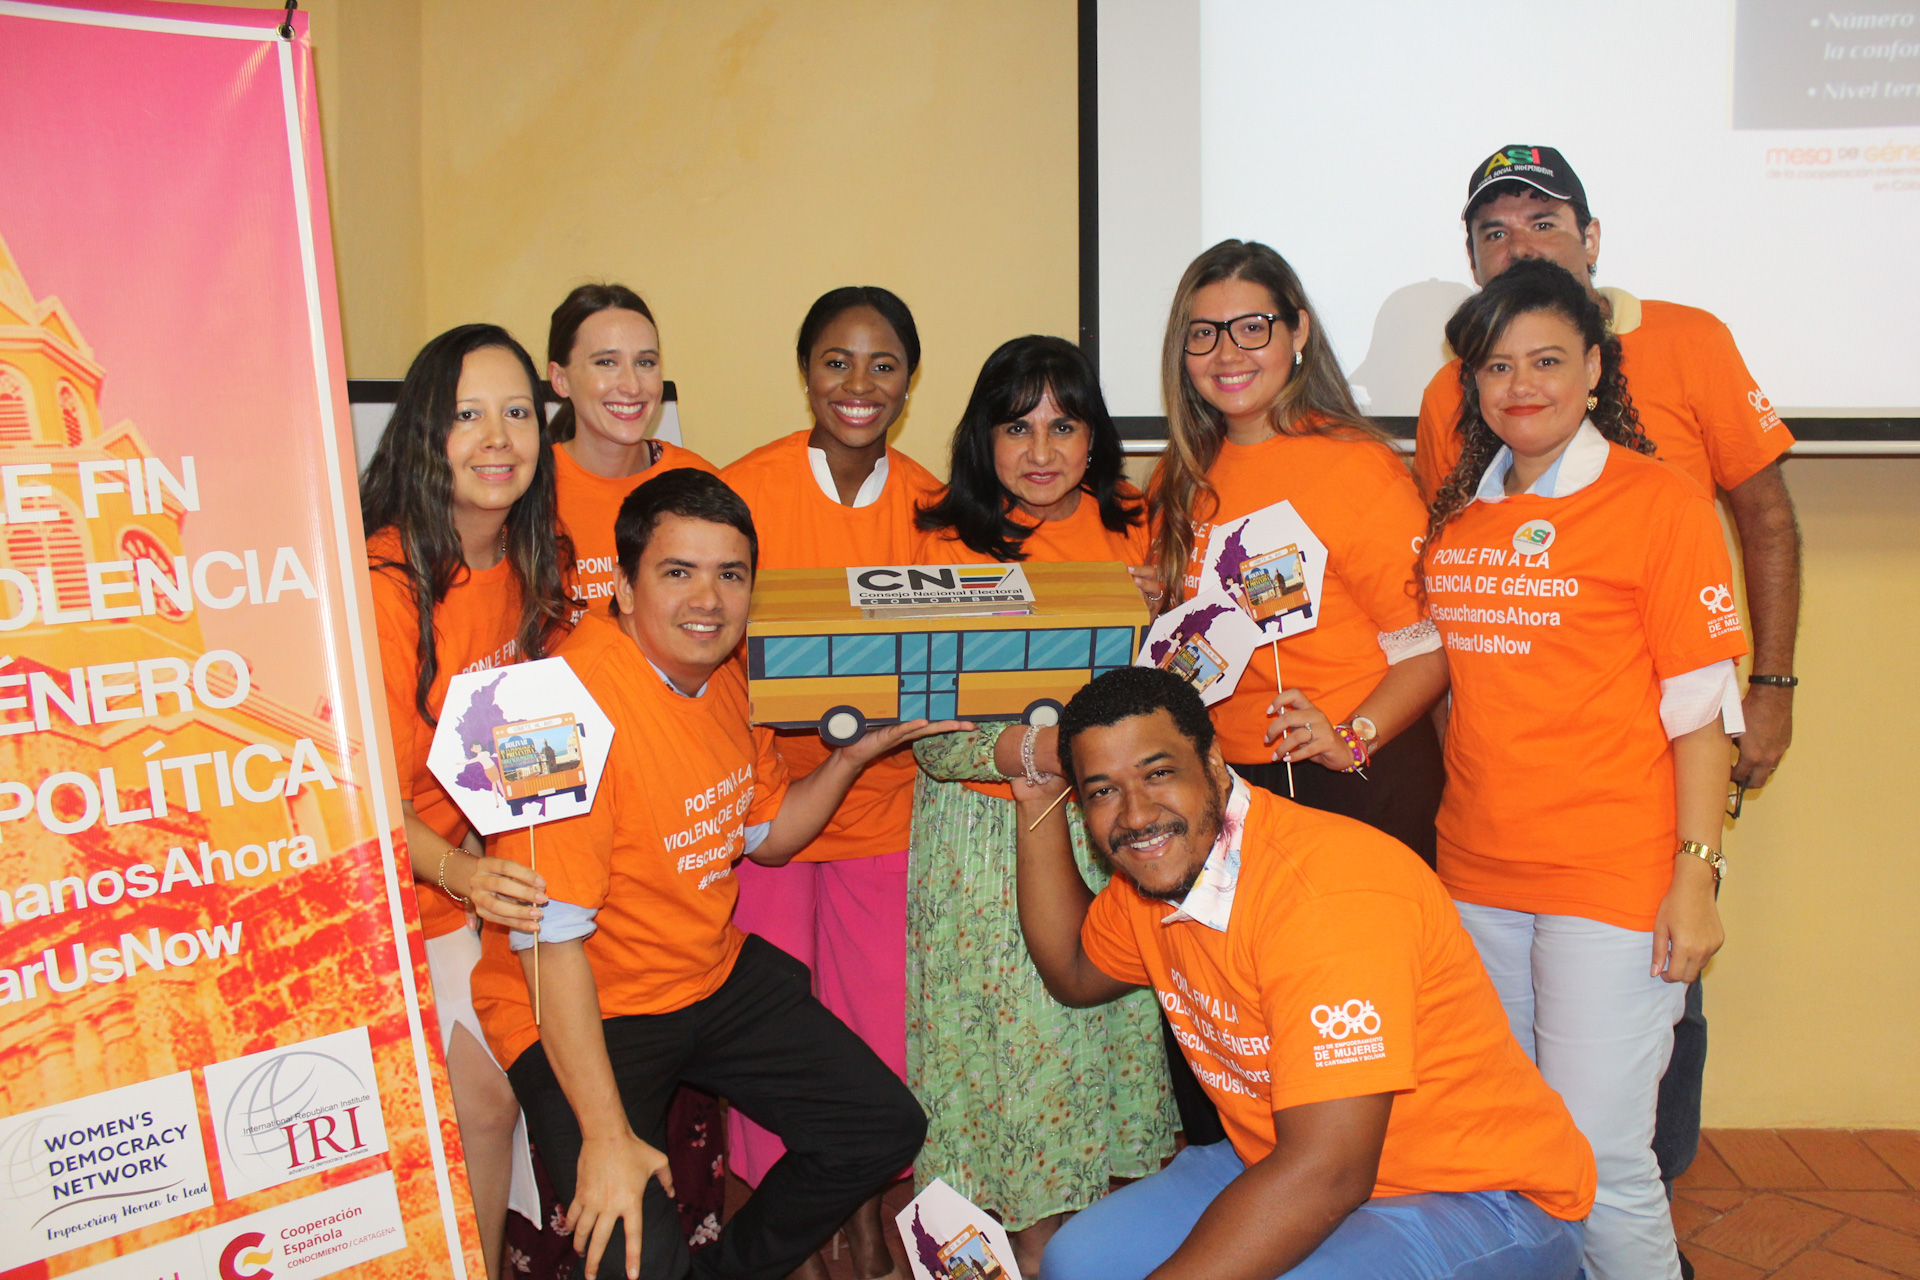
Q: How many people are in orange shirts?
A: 9